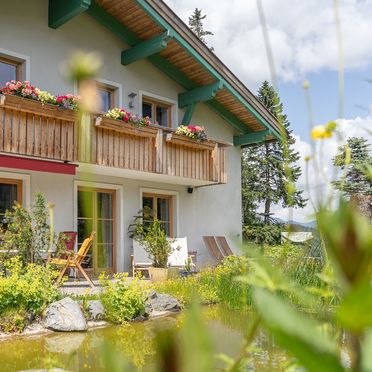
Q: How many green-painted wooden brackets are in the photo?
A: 4